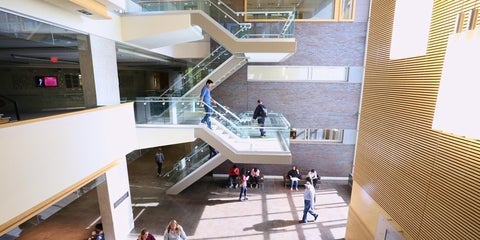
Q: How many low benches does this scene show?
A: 2